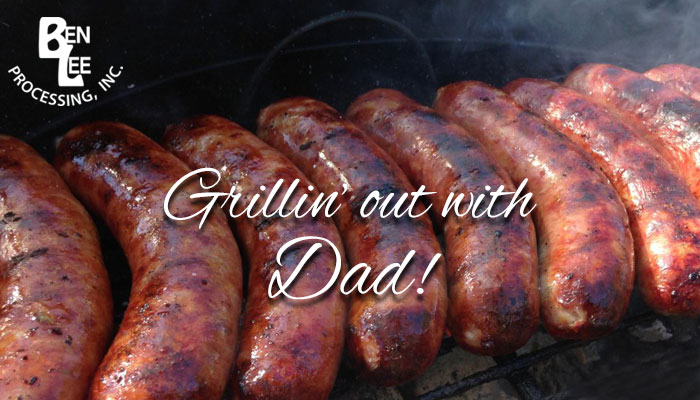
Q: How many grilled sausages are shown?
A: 9